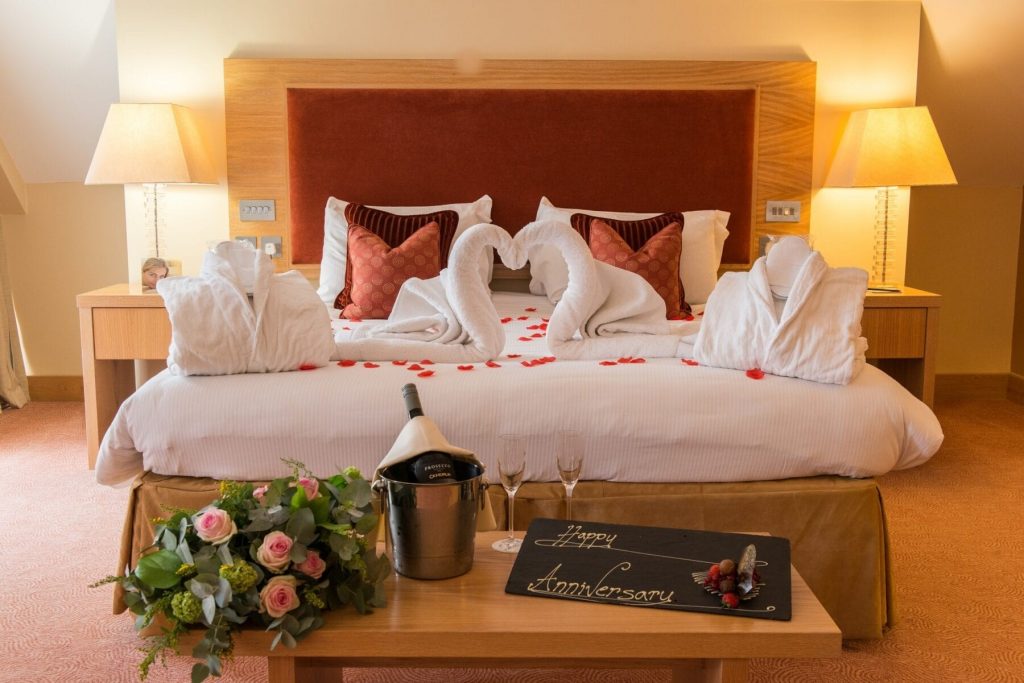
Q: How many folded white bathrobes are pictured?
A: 2